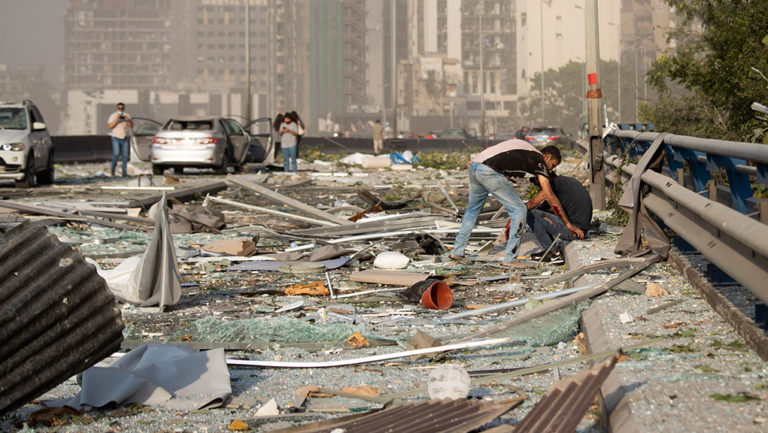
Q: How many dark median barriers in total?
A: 1